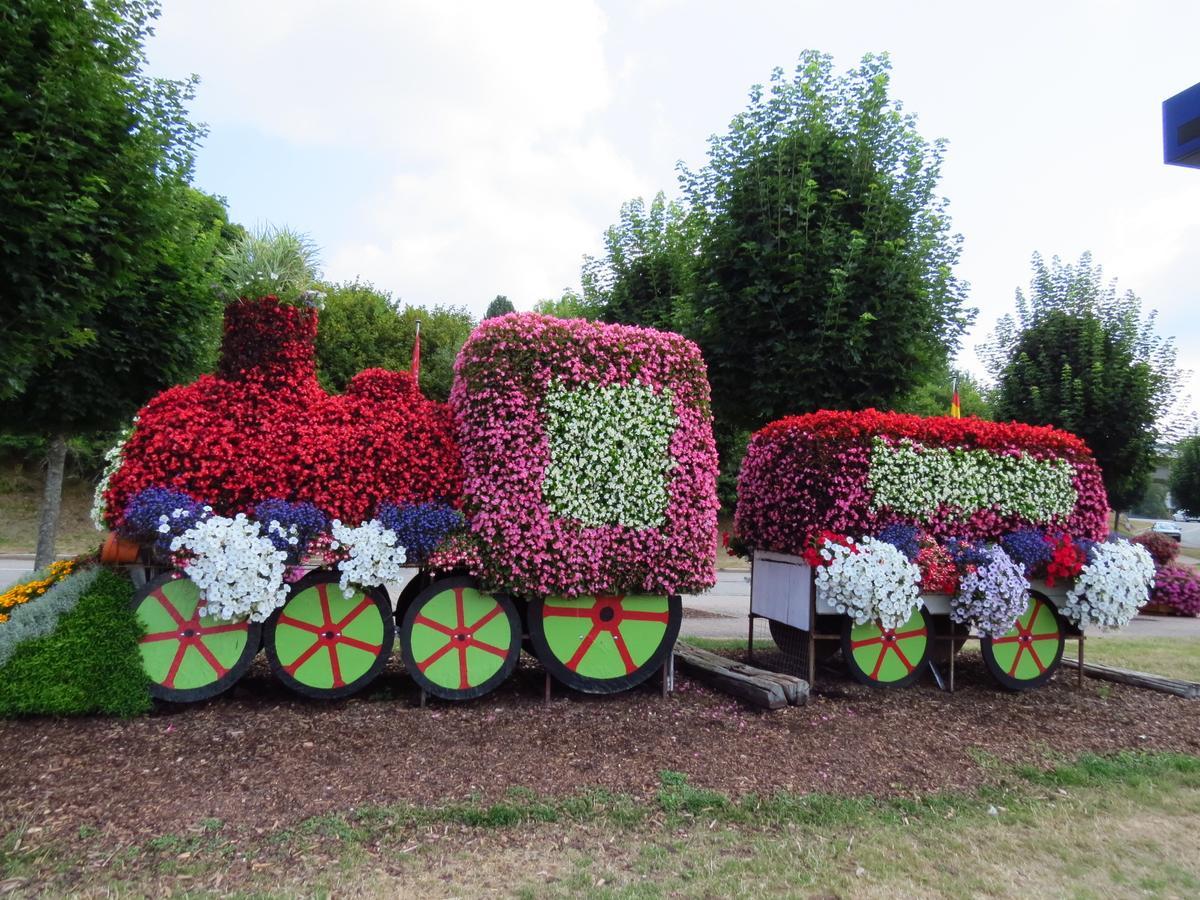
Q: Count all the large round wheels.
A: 6